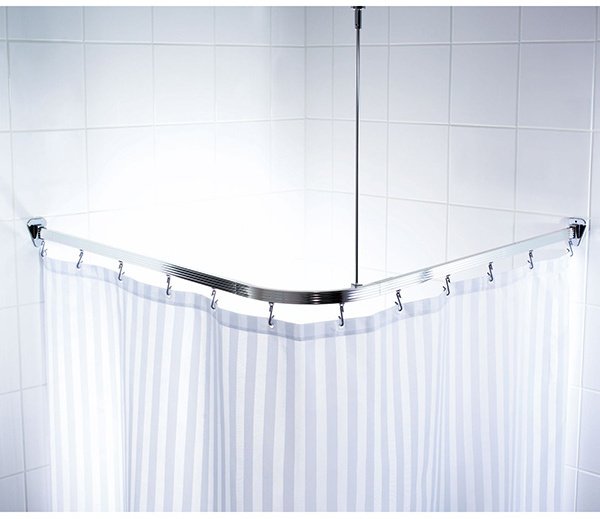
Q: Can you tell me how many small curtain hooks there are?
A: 12